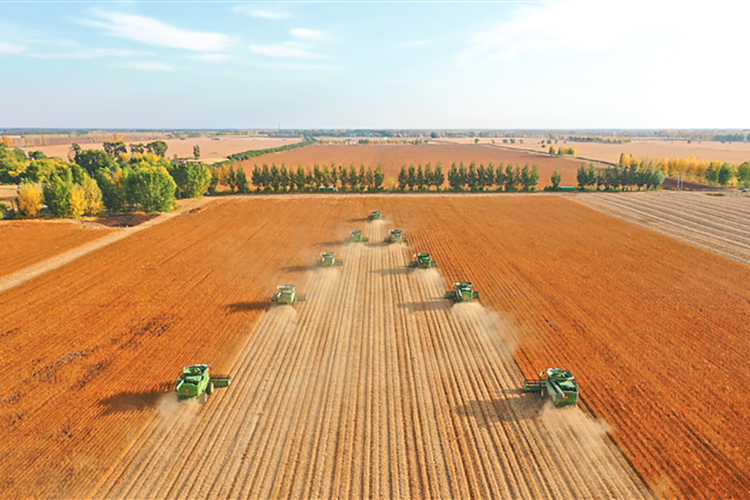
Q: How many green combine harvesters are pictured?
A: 9